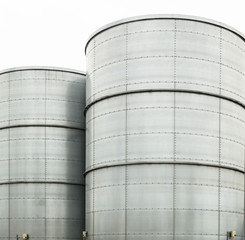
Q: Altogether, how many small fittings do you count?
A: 3